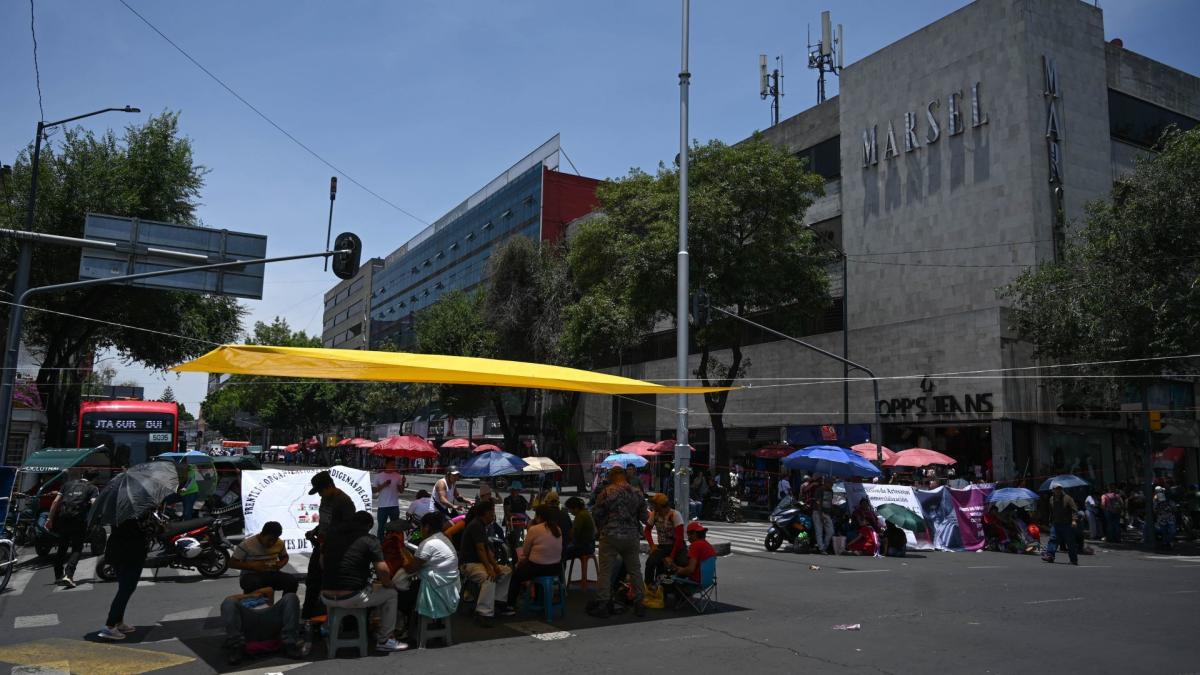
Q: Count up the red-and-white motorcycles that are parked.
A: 1